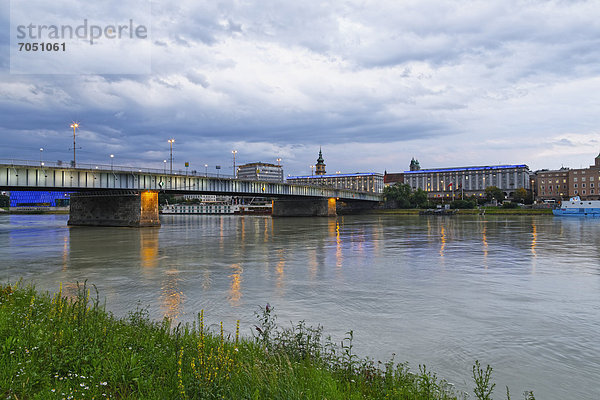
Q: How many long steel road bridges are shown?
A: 1